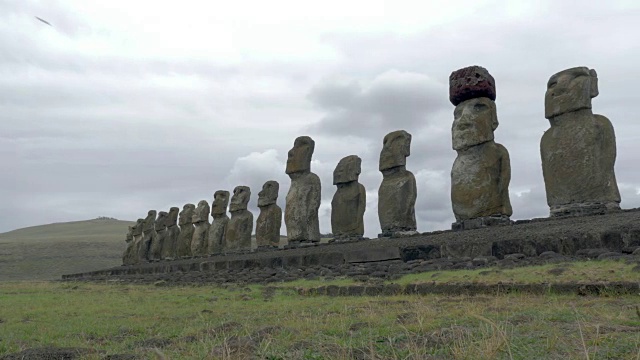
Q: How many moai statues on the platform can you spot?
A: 15